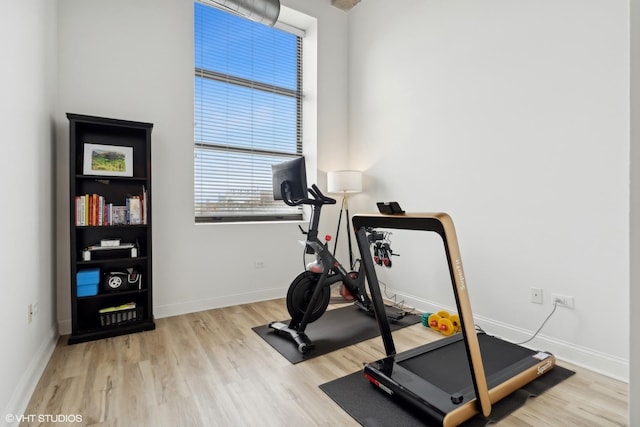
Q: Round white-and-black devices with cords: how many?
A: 1